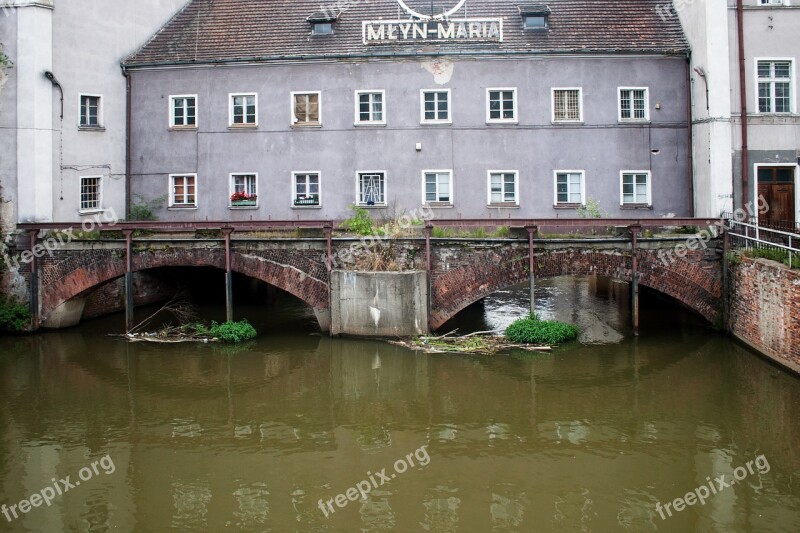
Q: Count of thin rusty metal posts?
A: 8